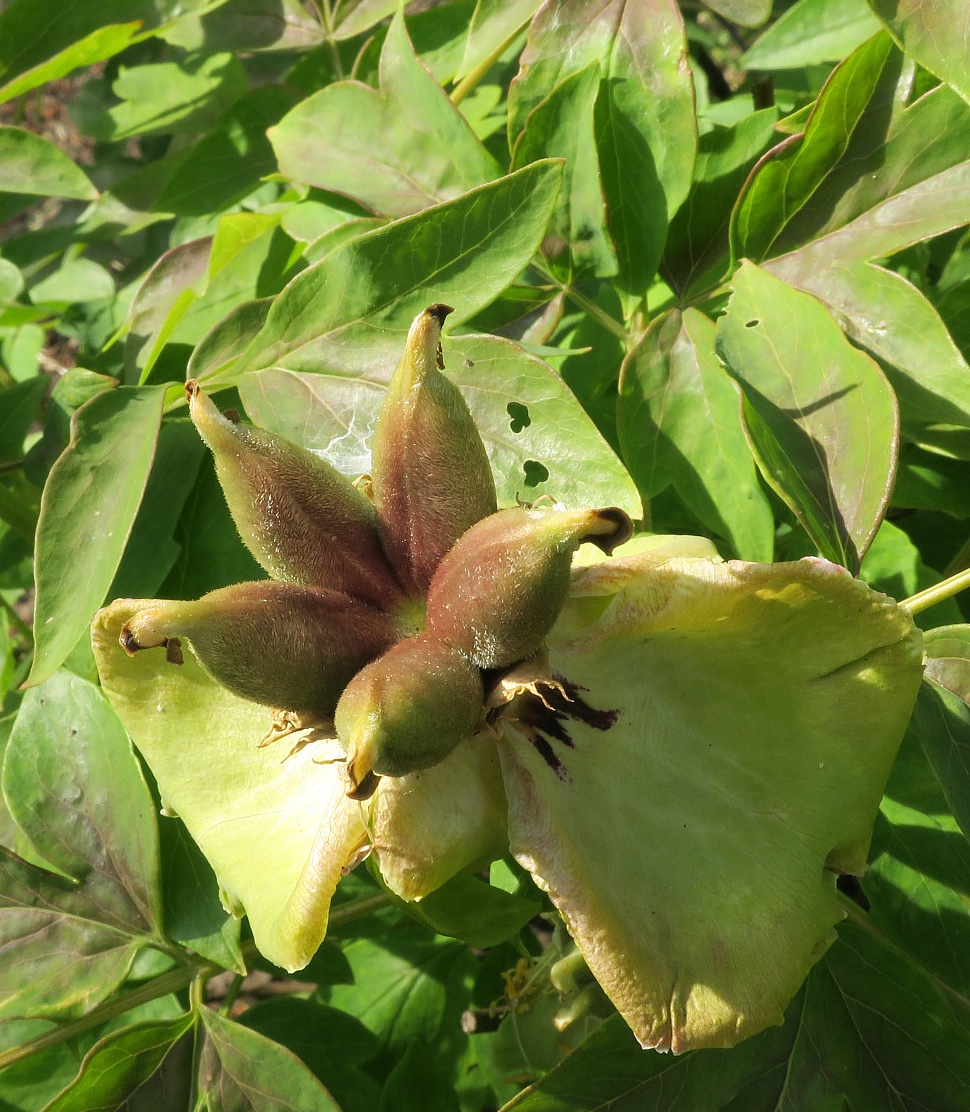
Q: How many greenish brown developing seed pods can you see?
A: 5